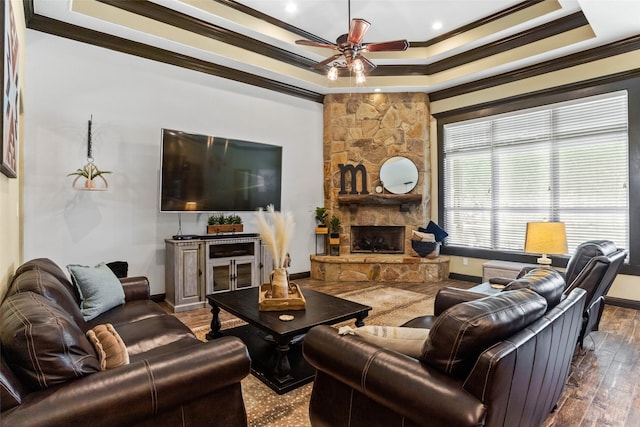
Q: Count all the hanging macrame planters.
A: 1